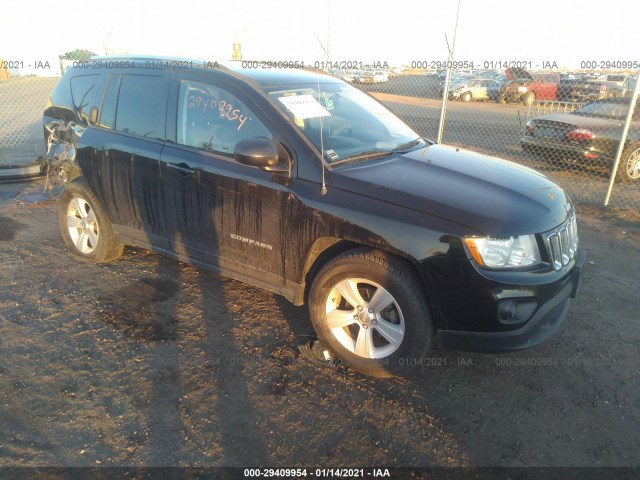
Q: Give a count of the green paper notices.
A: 1